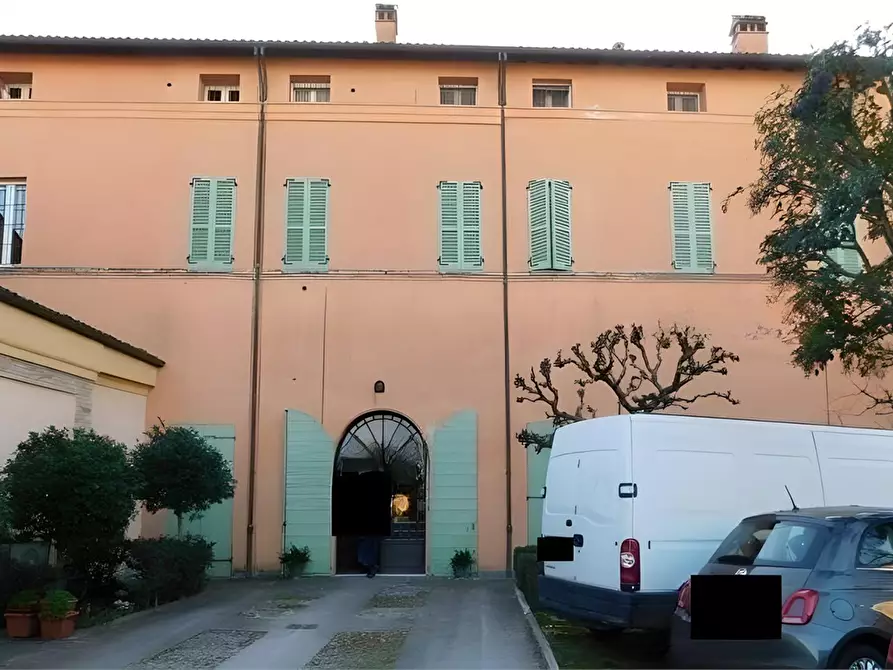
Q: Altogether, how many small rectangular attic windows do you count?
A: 6